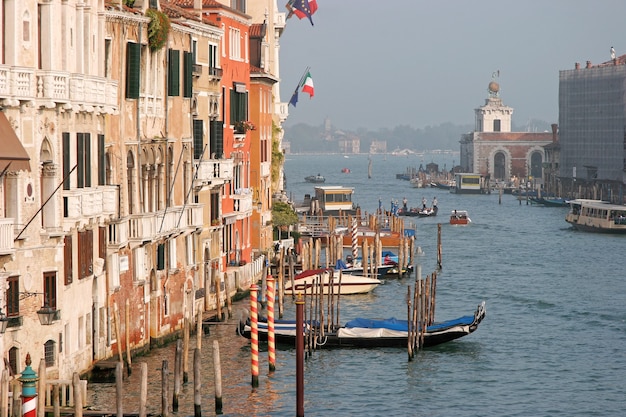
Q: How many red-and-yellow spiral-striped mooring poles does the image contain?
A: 2